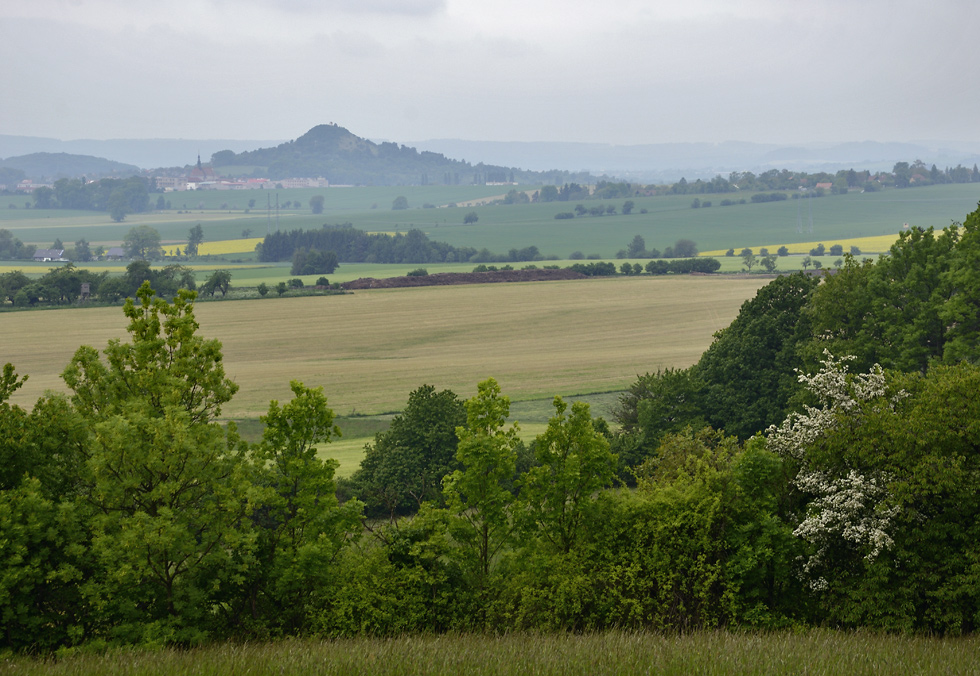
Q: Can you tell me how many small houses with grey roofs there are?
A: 2